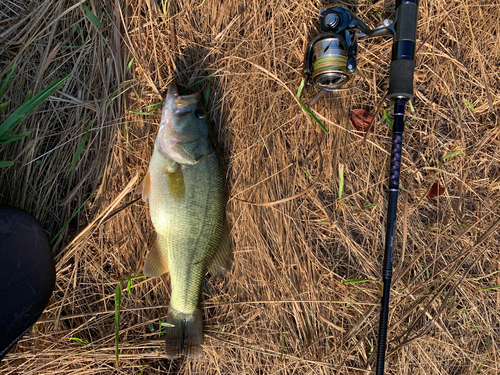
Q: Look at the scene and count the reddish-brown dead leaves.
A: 2